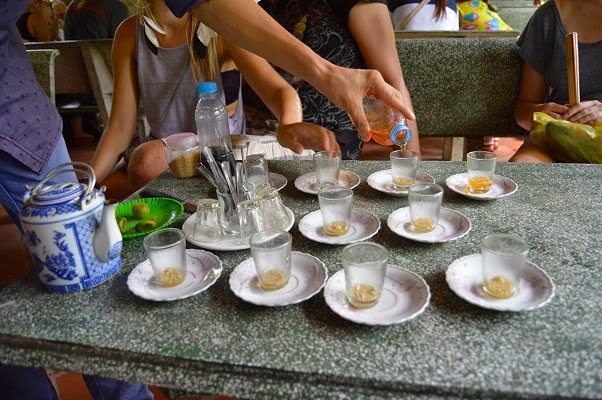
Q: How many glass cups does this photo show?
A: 15